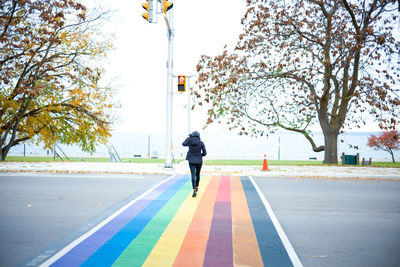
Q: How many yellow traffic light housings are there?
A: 3